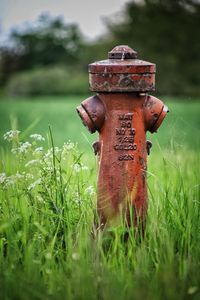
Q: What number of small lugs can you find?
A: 2